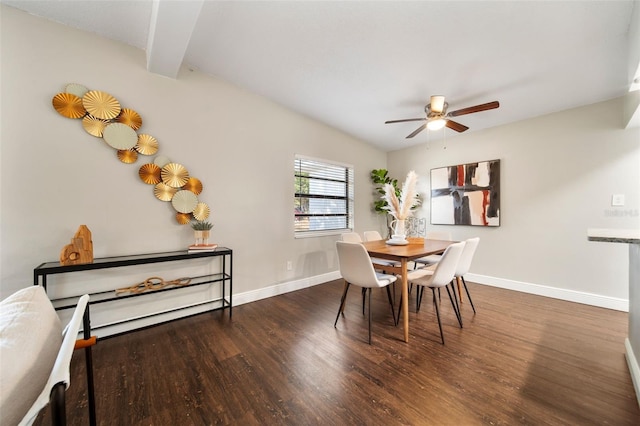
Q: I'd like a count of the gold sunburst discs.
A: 12